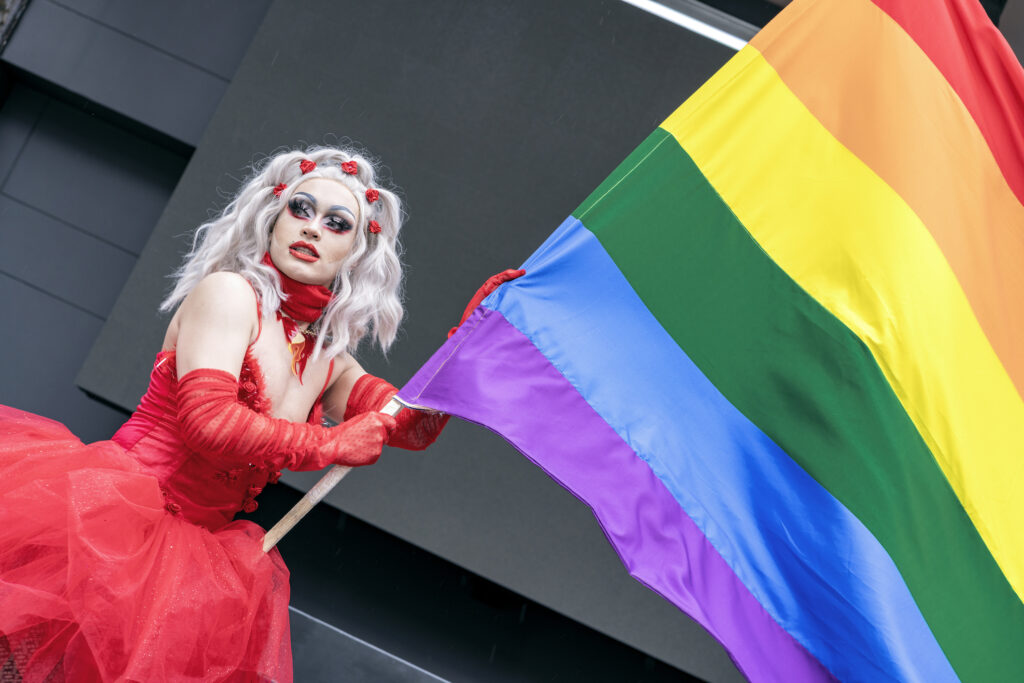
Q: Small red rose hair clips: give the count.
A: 5